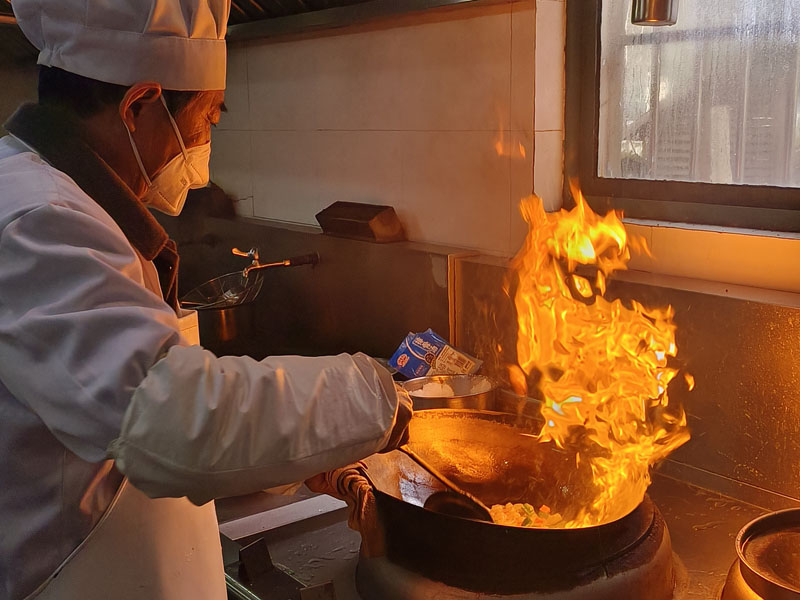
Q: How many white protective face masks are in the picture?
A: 1